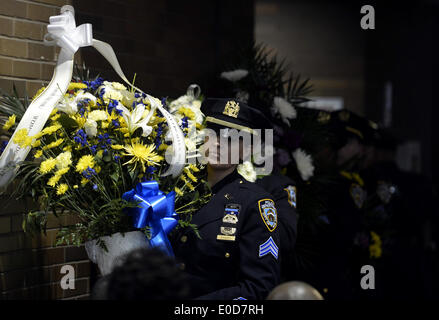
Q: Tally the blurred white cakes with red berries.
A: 0